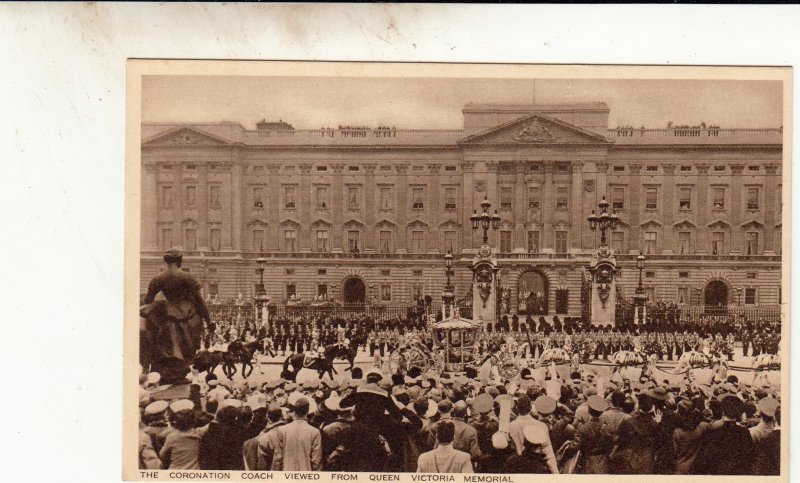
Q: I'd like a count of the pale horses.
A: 4